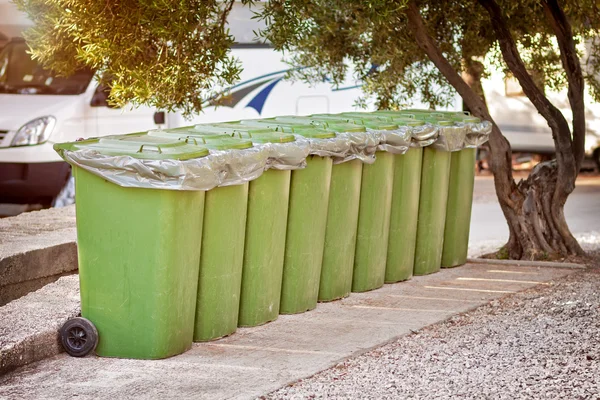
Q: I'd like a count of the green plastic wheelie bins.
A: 9